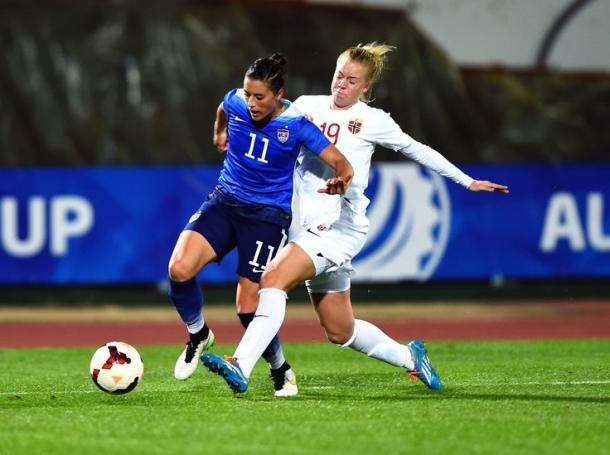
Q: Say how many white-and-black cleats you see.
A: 2